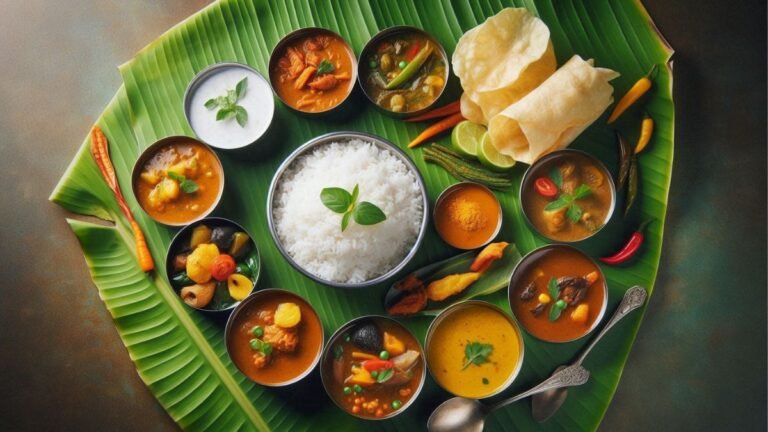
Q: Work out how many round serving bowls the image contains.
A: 12